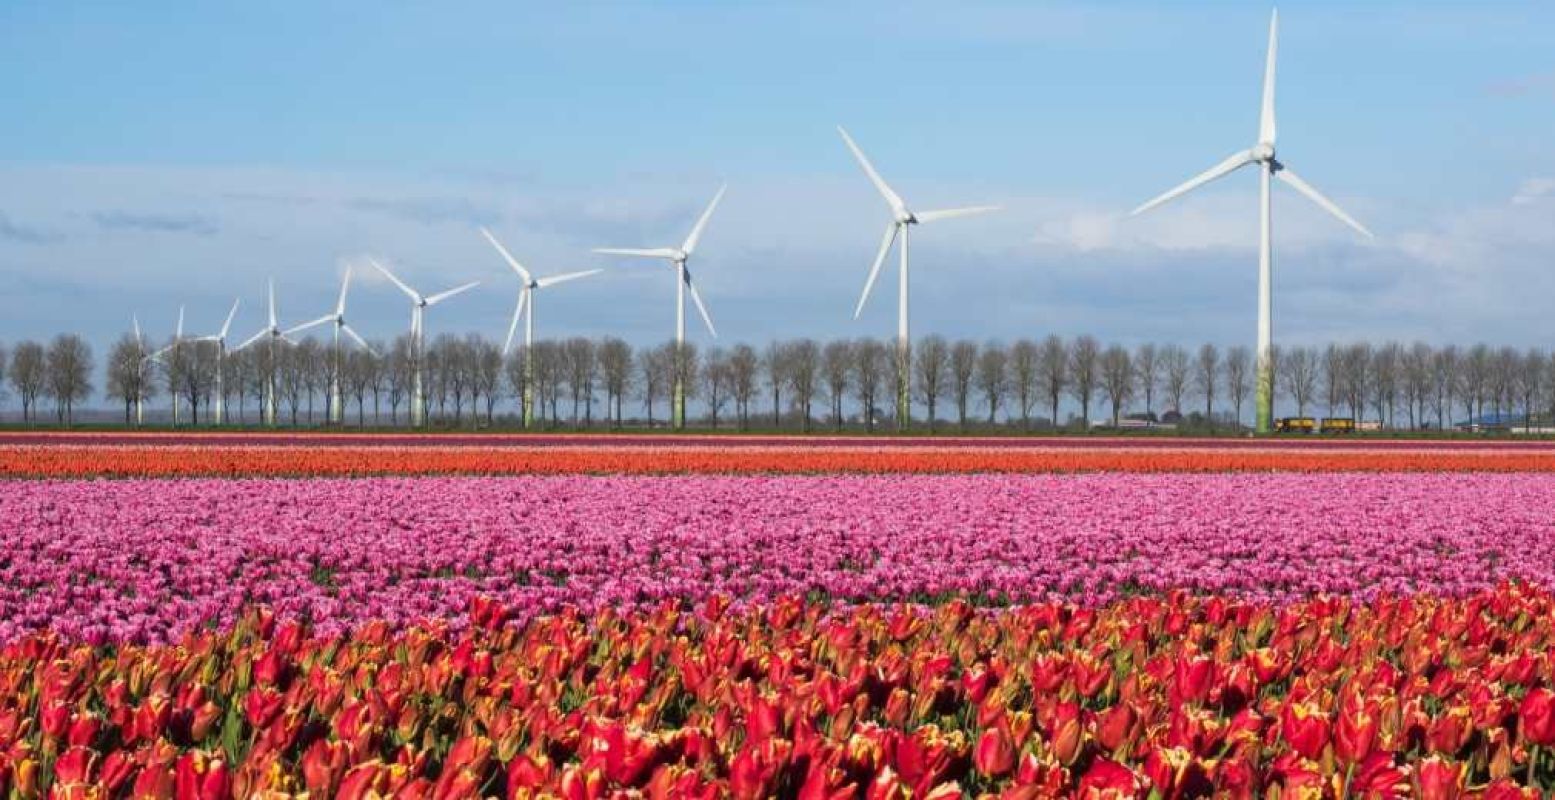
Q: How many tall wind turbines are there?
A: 10